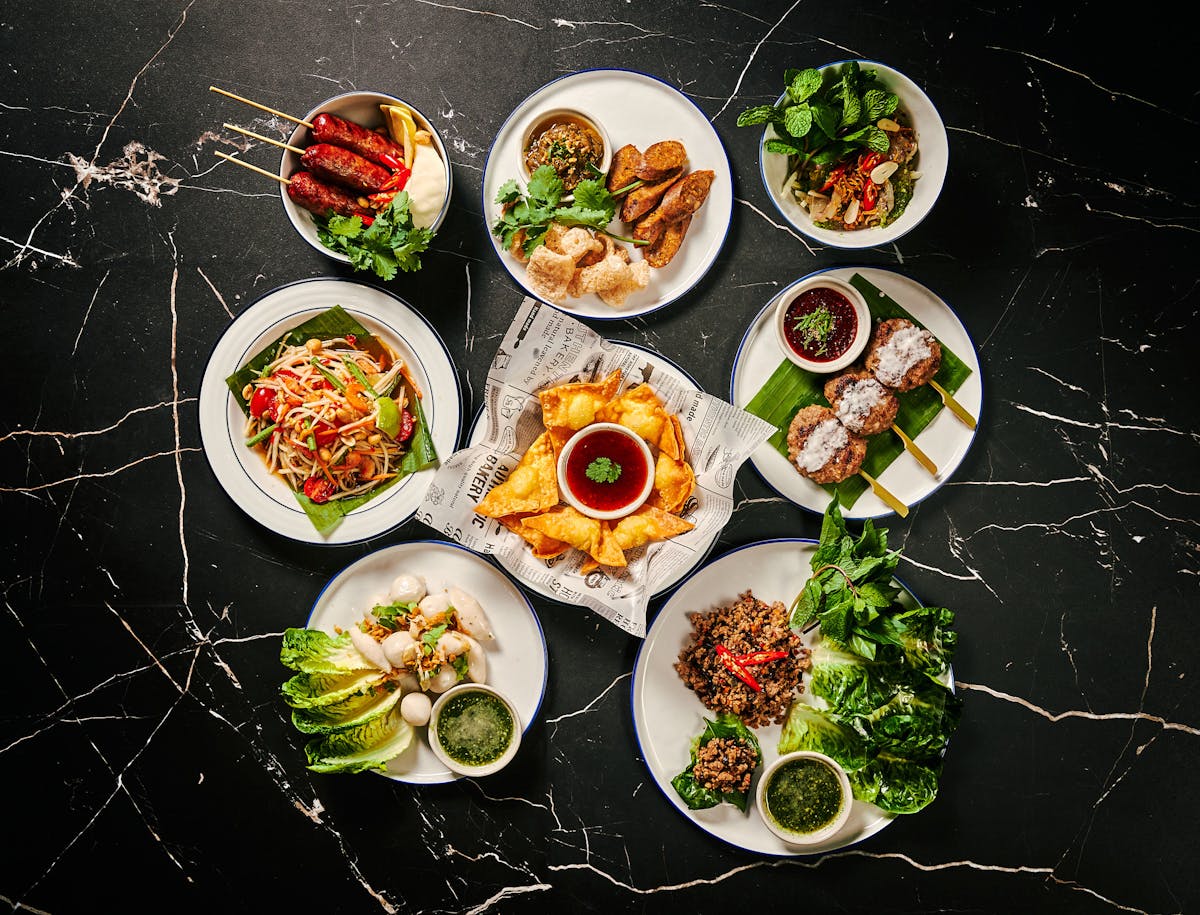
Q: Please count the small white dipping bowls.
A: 5